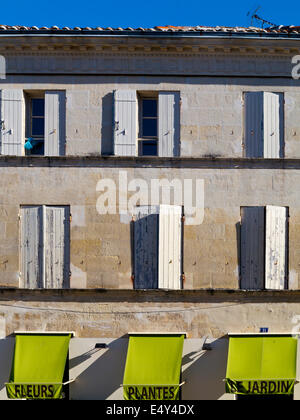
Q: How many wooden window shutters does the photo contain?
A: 12